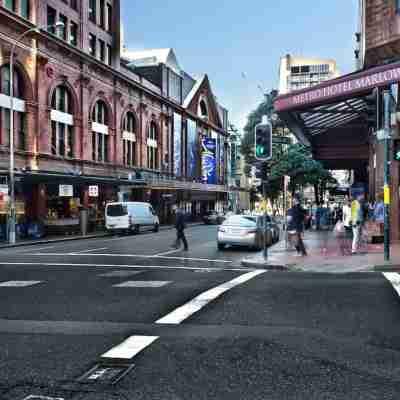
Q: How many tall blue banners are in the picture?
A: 3